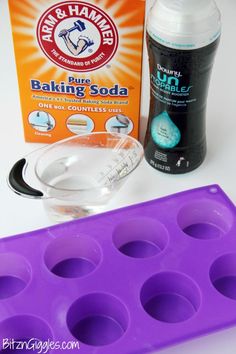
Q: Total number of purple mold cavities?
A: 8